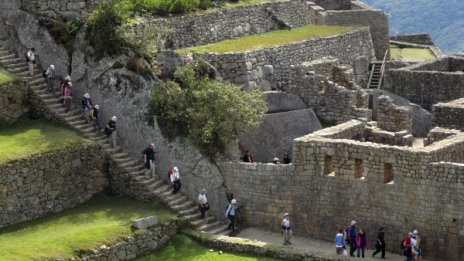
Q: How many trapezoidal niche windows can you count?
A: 3